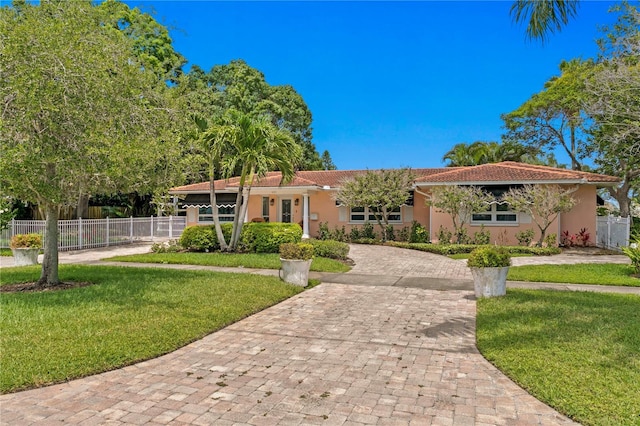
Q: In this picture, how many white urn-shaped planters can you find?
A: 3